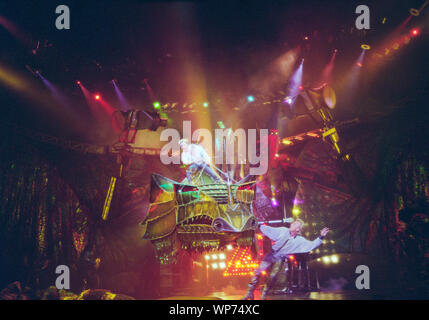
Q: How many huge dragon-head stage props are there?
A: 1